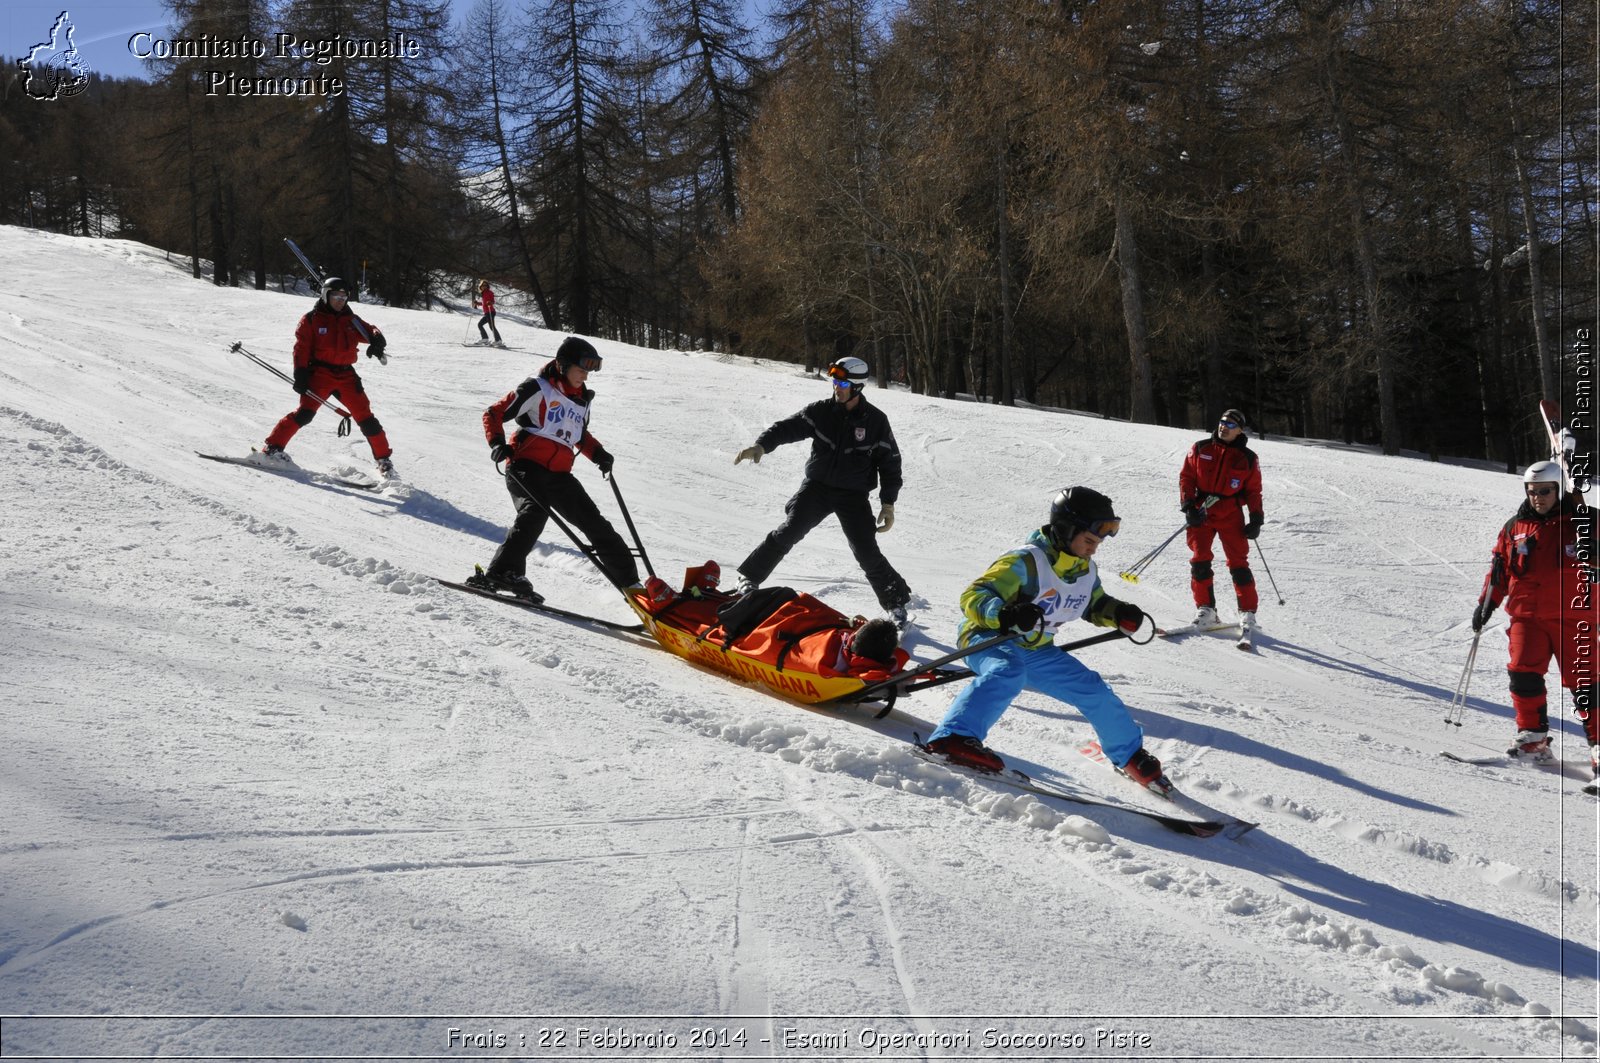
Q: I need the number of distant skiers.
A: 1